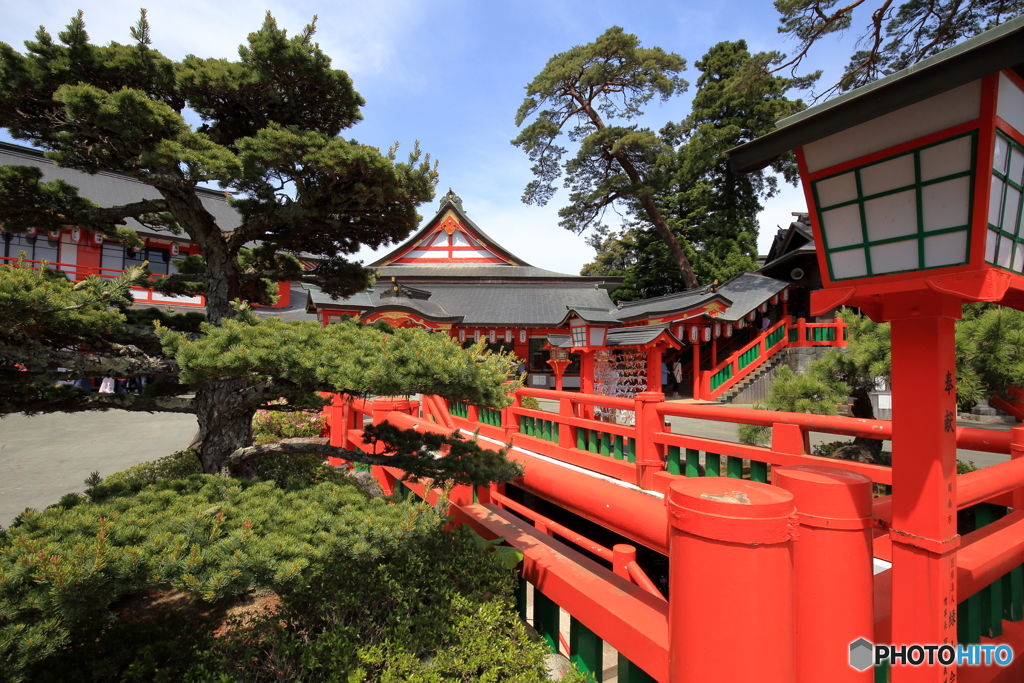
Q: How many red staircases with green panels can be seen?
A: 1